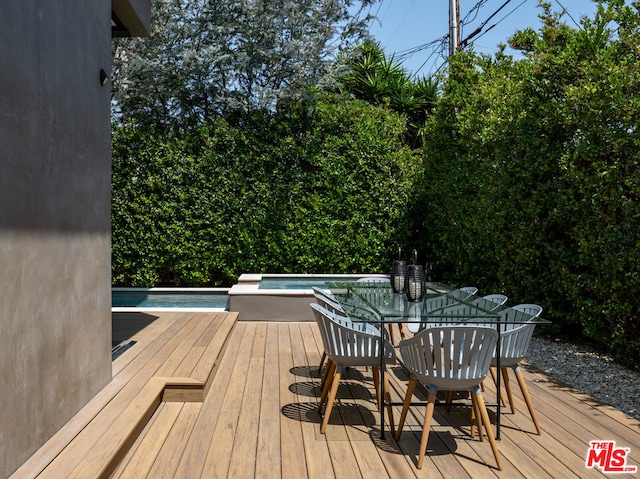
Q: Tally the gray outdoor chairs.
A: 8